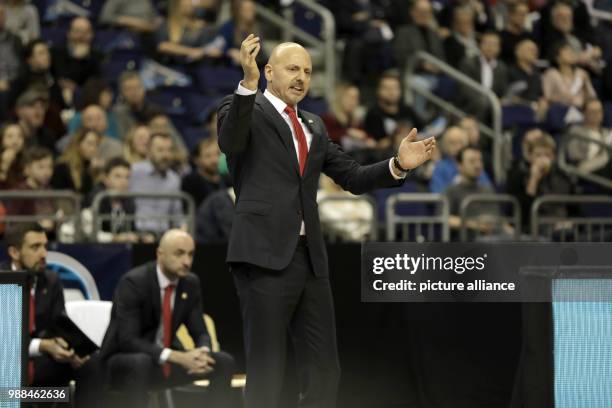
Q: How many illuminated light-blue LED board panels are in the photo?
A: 2